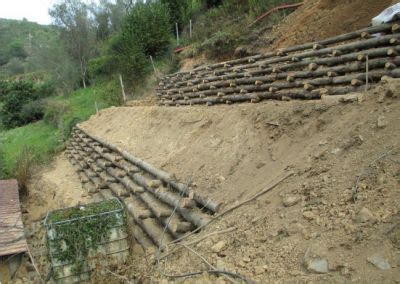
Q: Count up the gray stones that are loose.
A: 2